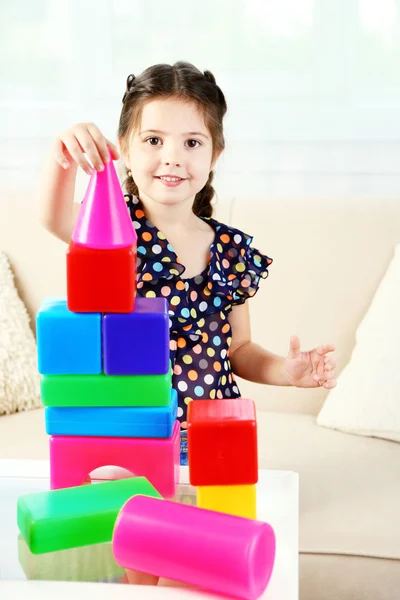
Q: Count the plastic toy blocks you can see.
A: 11